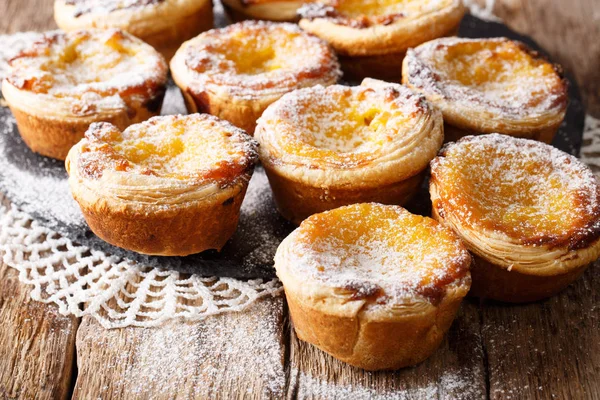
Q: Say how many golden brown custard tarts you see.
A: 10